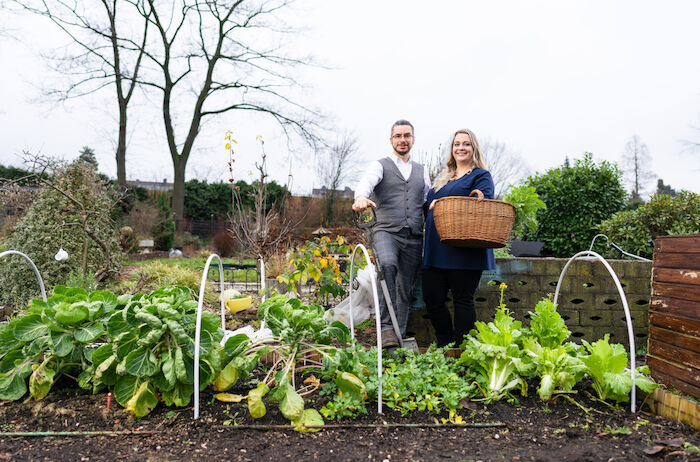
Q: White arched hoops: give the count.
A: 4